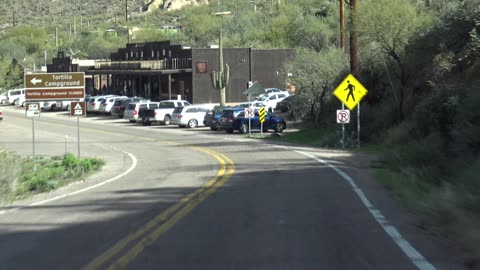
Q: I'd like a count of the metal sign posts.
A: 6